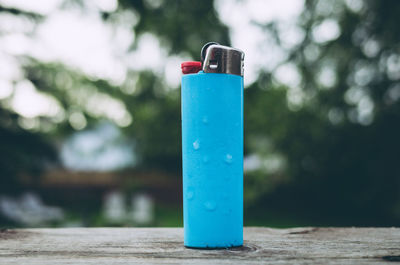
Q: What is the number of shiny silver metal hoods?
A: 1